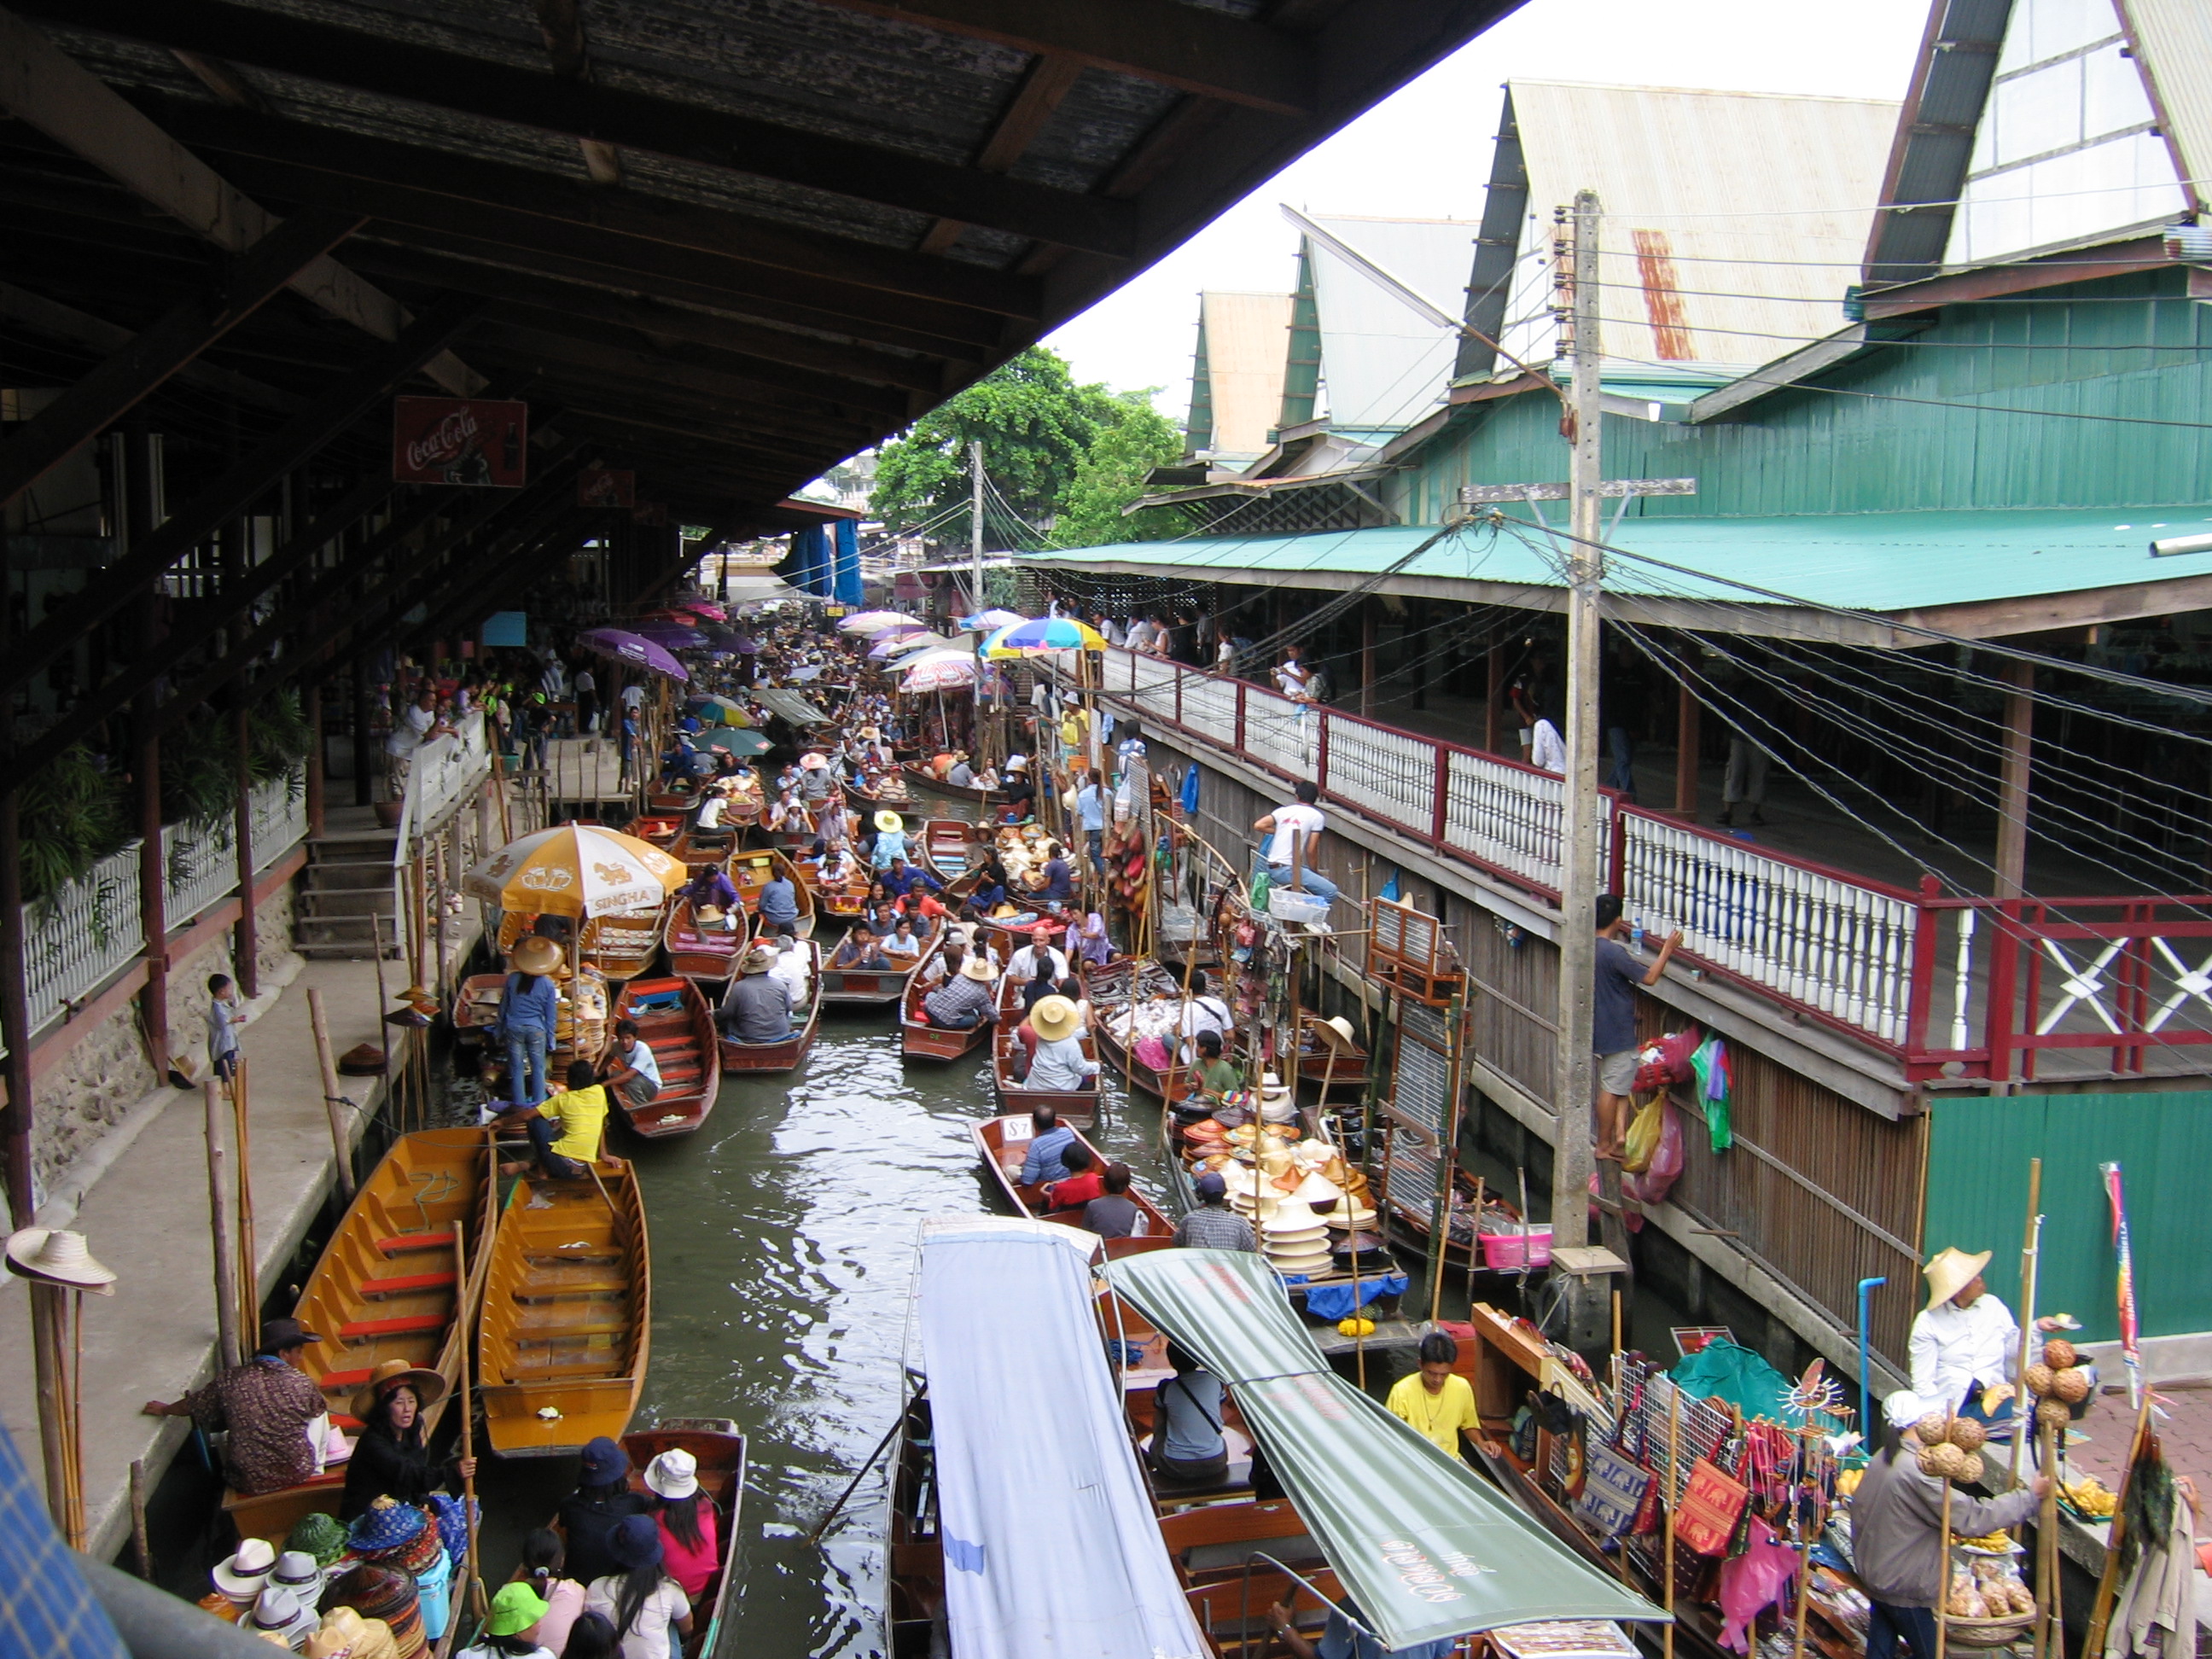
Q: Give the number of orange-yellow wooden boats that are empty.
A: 2